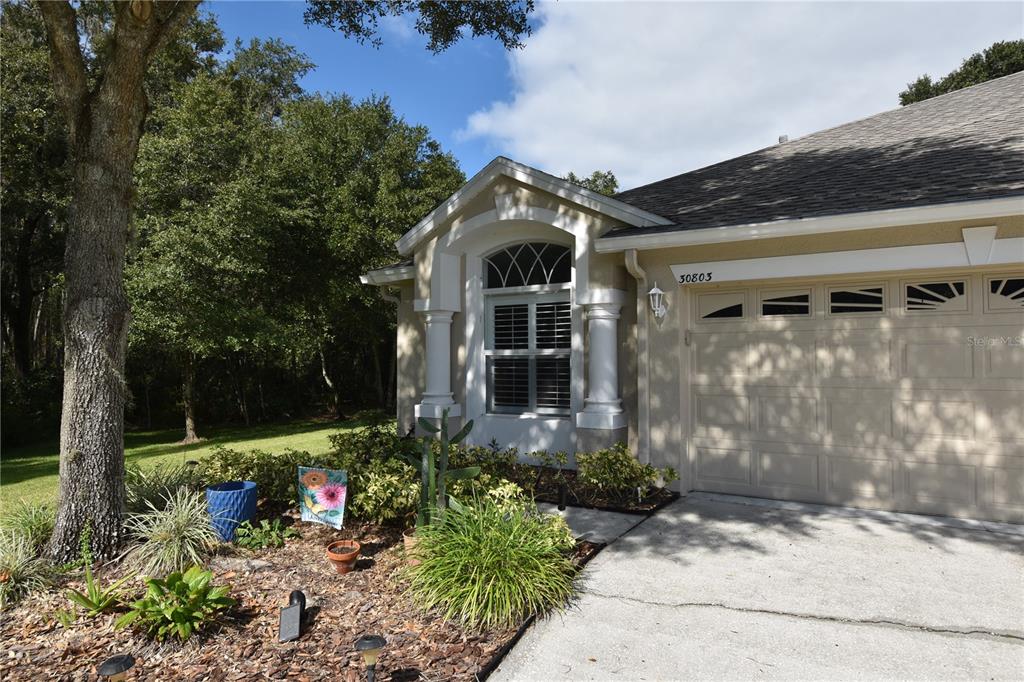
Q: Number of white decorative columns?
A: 2